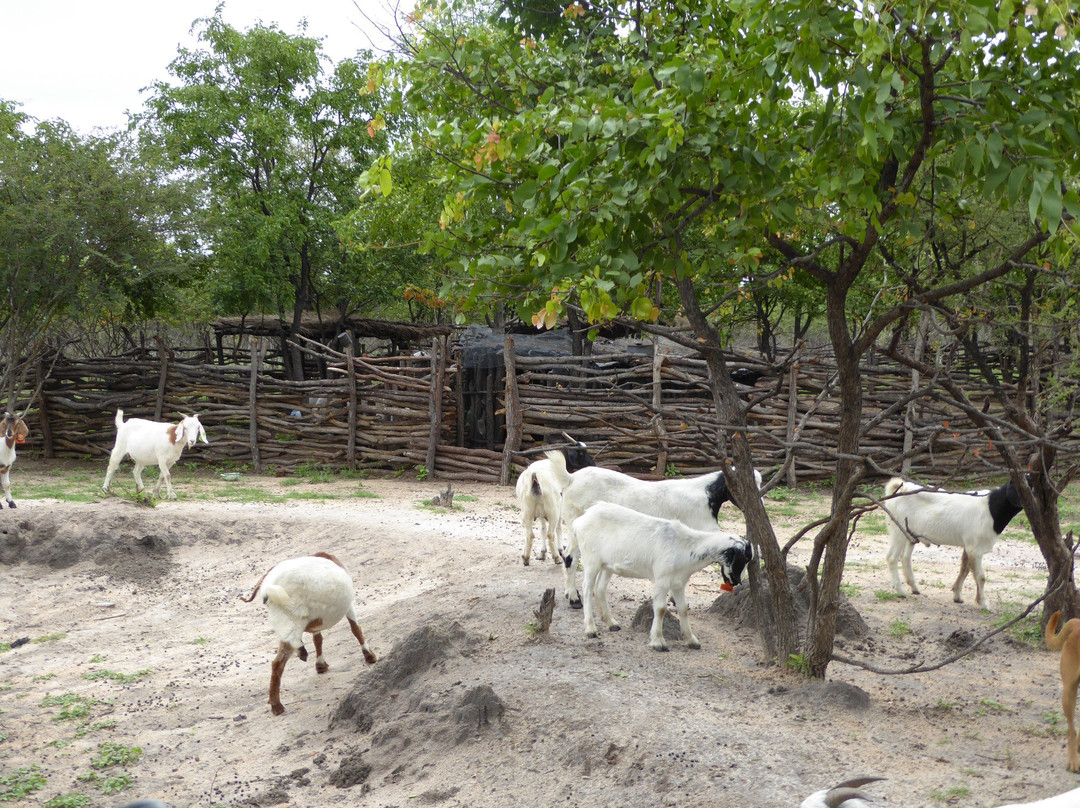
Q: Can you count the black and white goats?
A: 4